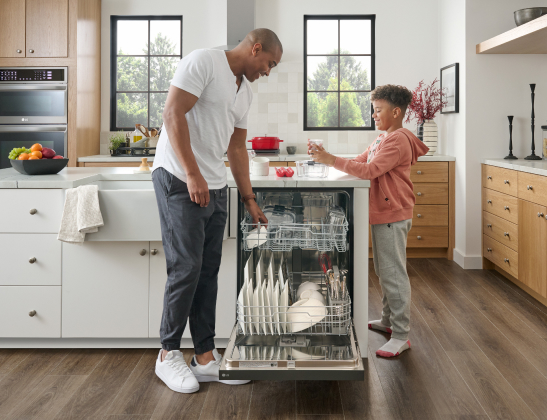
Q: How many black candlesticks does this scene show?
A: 2